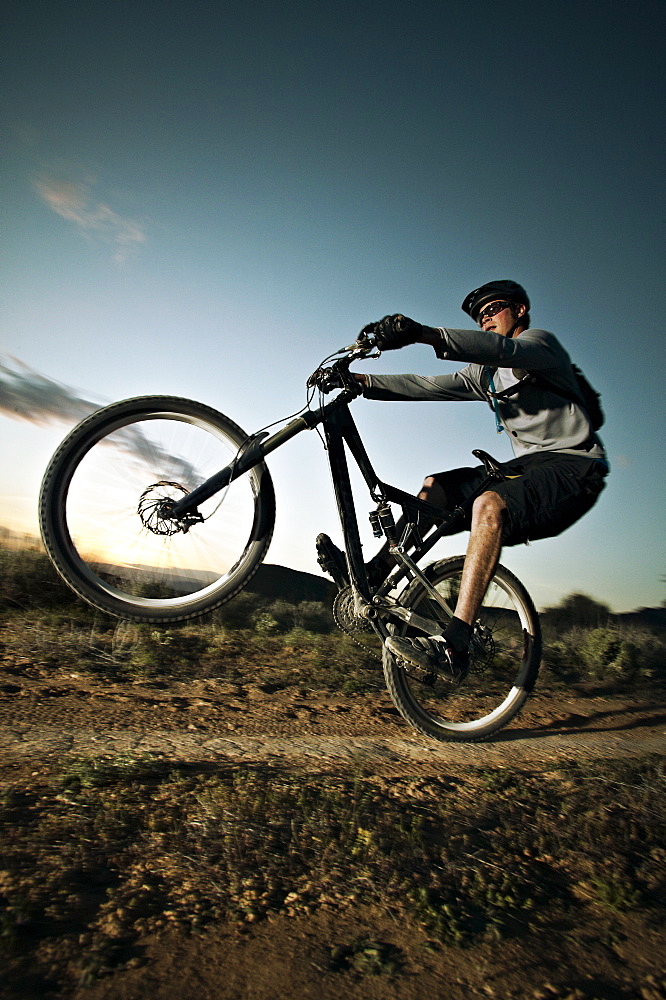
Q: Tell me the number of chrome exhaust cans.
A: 0